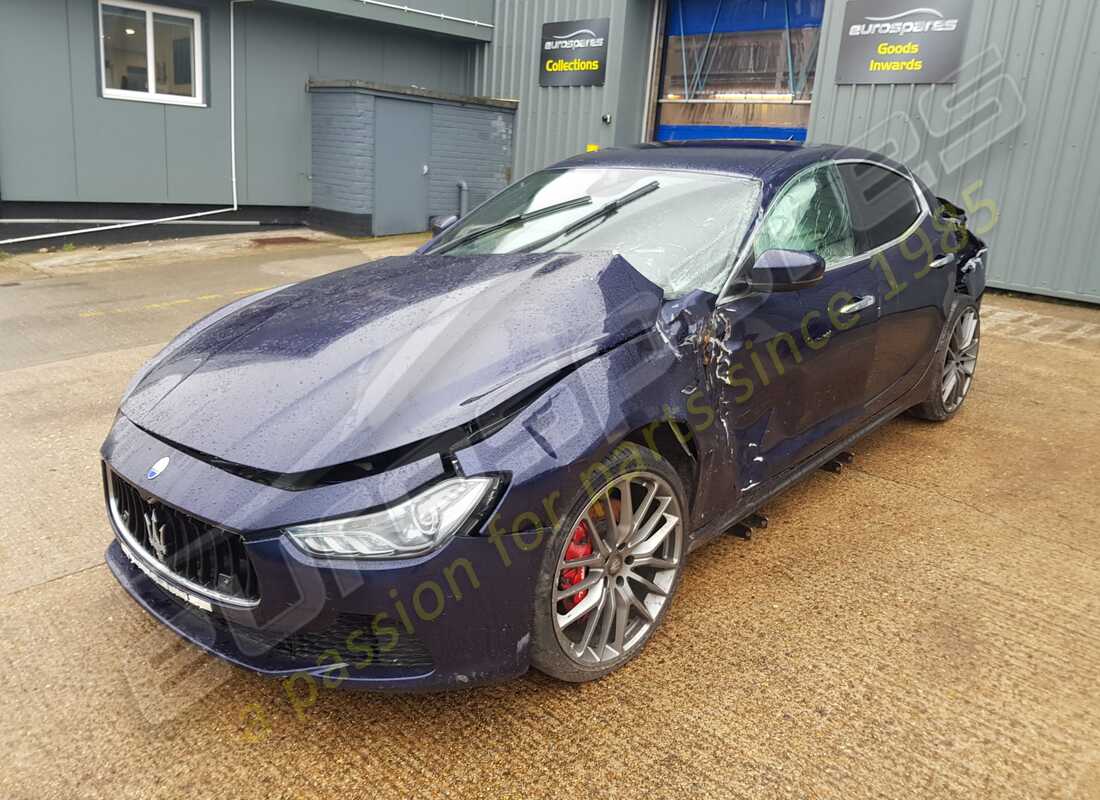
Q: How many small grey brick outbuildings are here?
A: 1